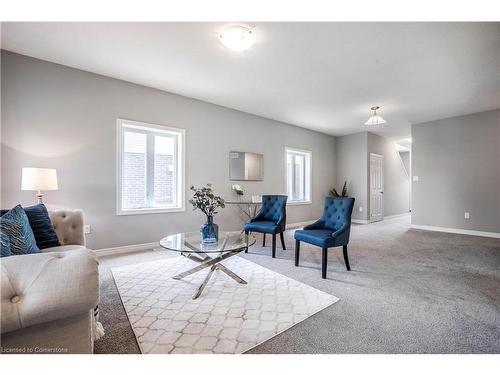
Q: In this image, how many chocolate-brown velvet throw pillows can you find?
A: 0